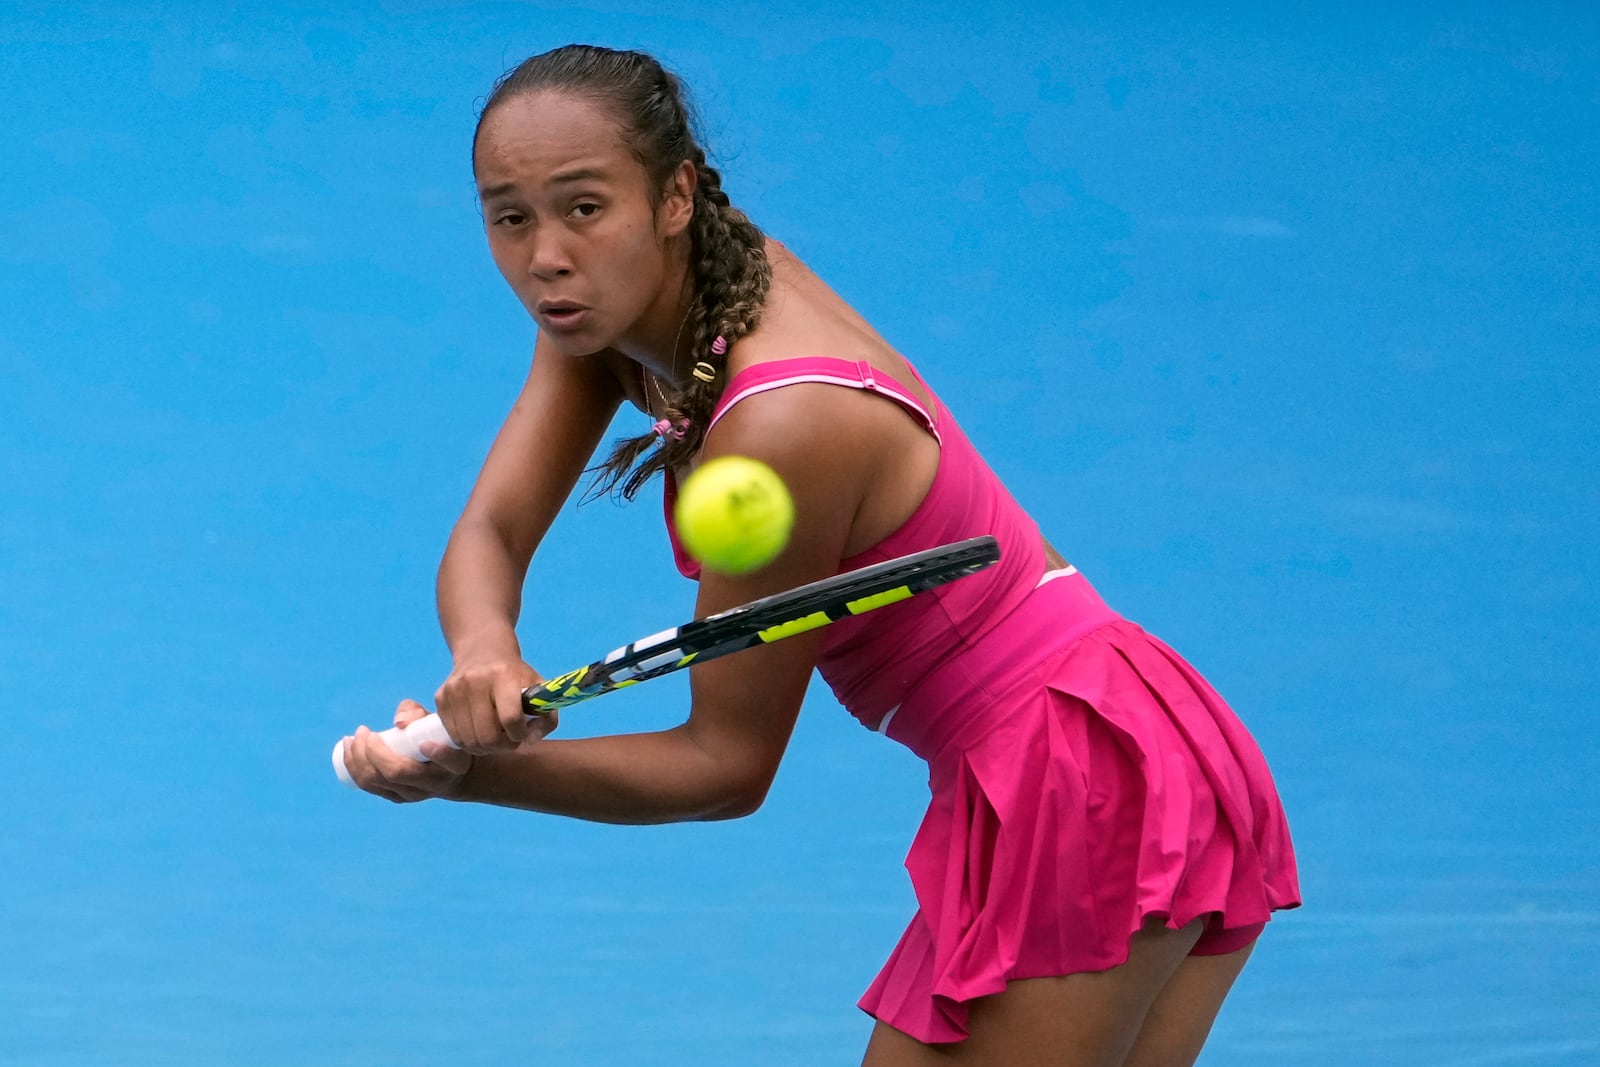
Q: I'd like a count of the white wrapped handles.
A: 1